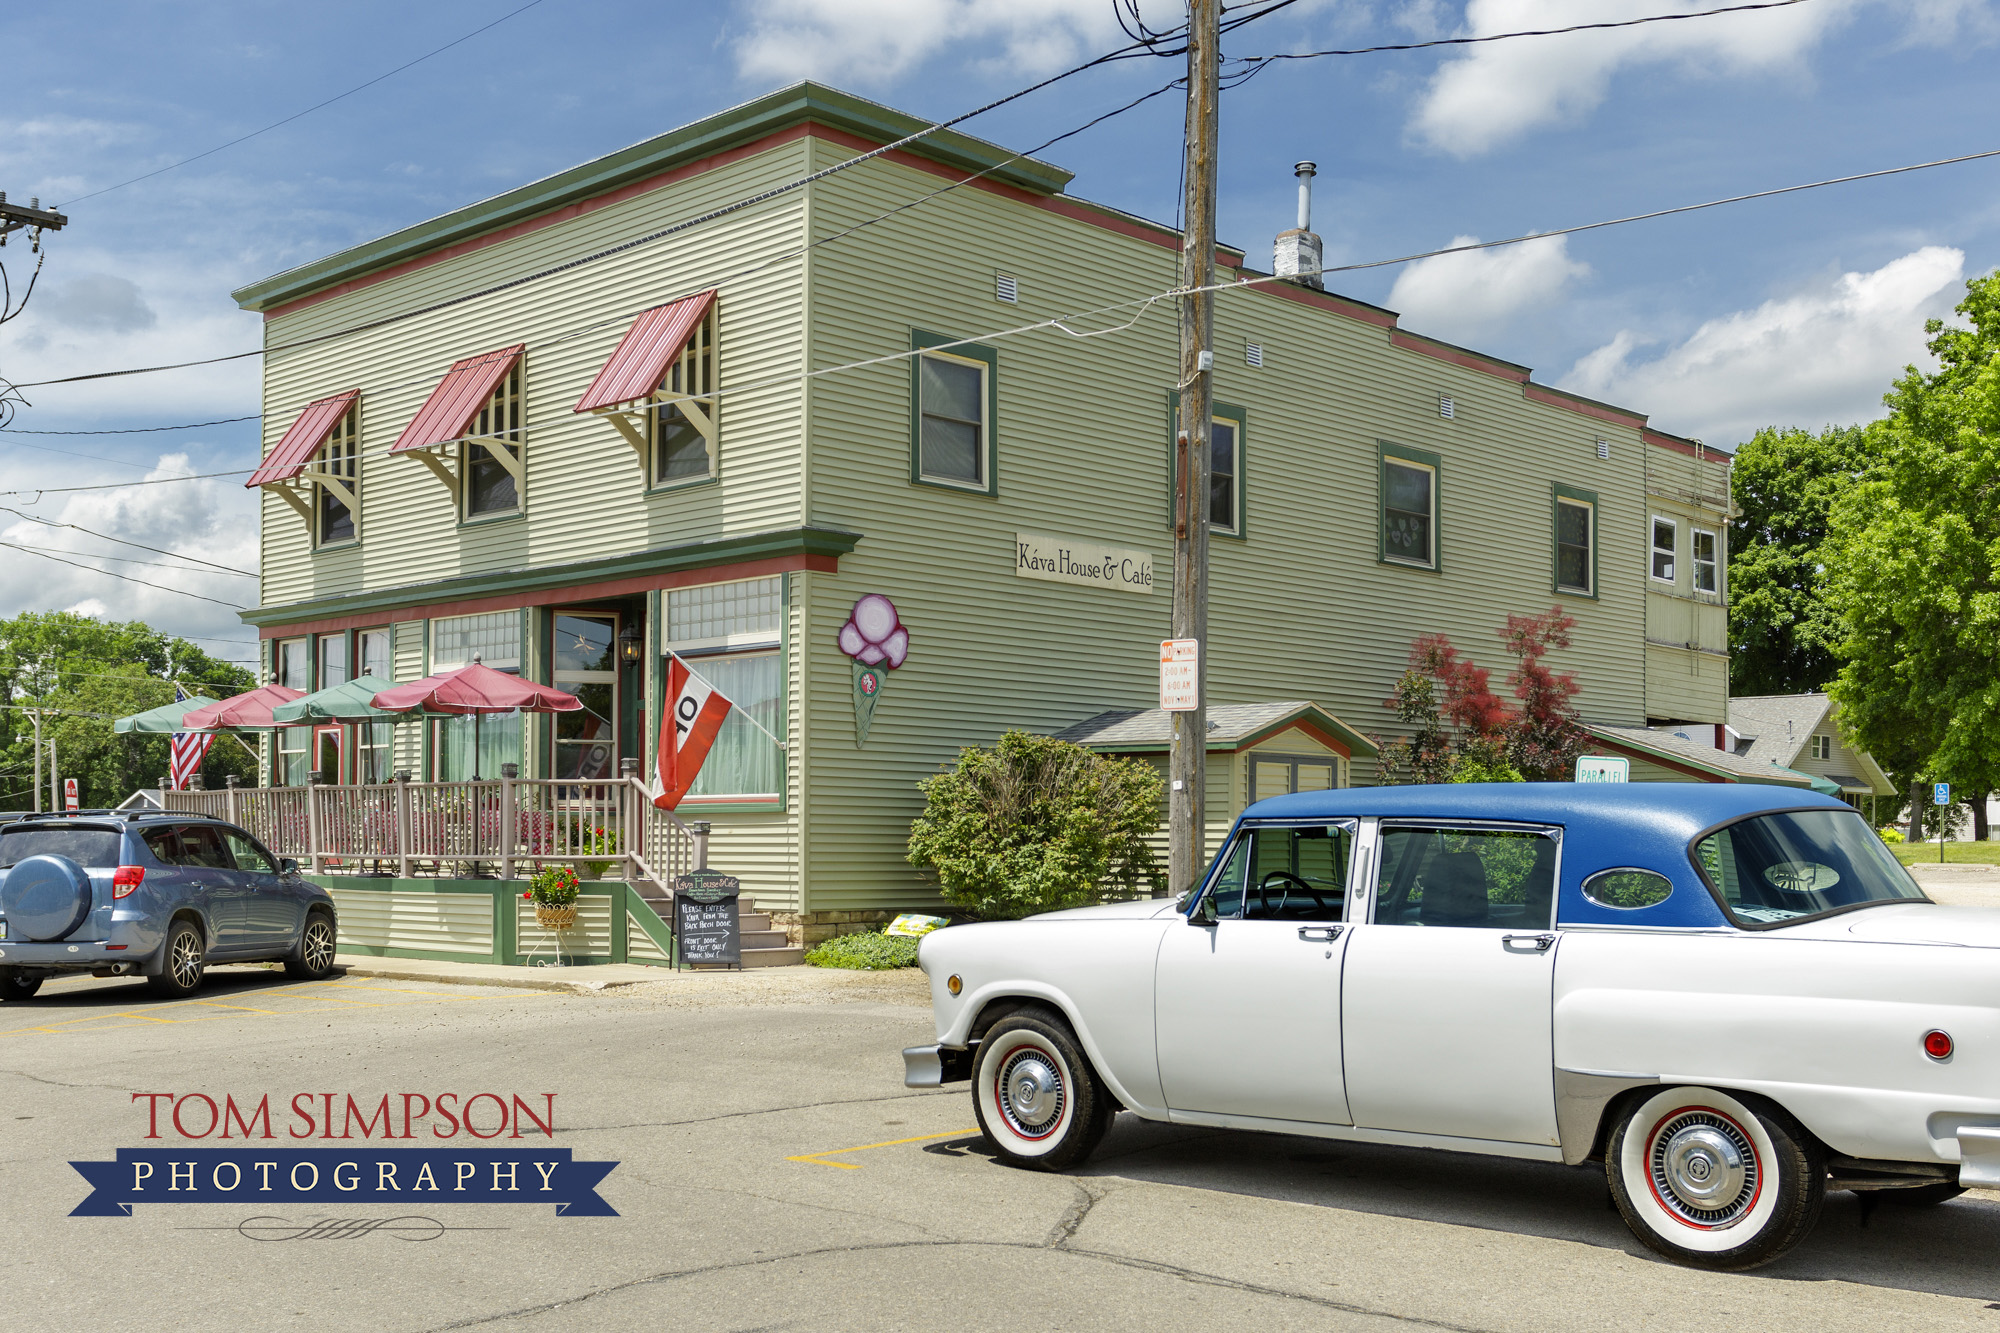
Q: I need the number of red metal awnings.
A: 3